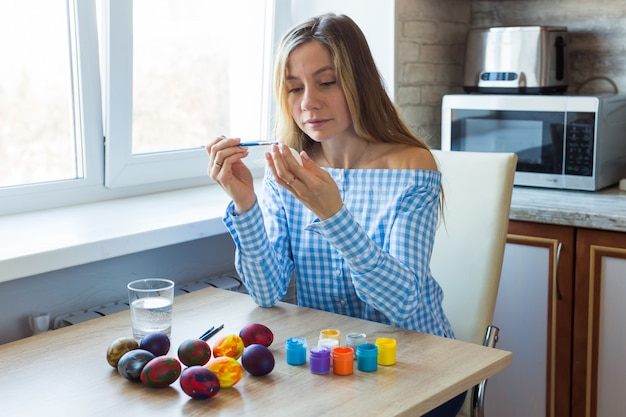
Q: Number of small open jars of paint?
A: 8